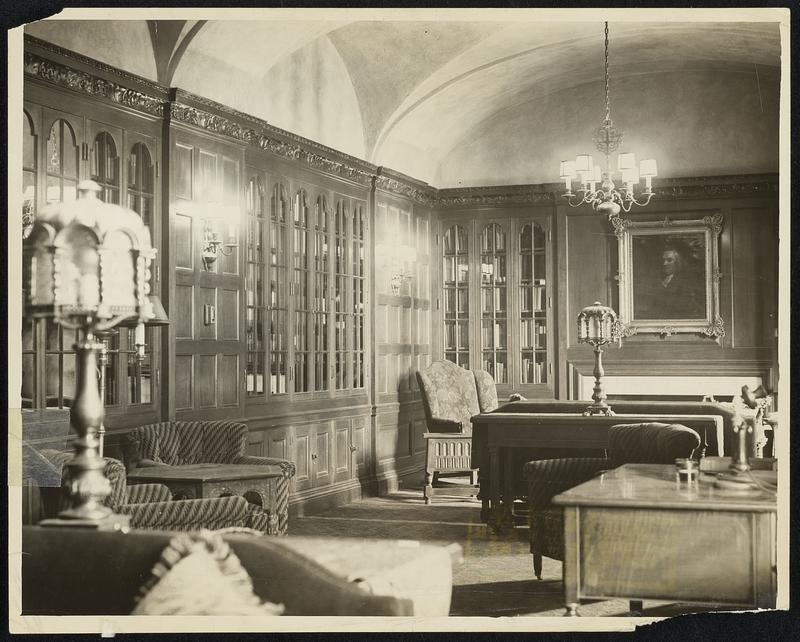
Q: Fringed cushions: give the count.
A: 1